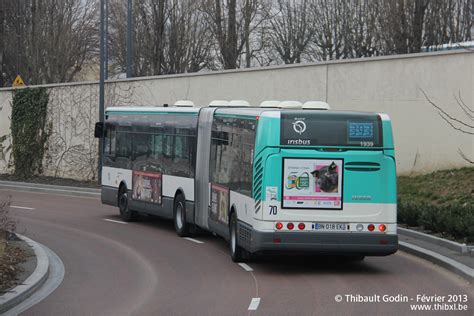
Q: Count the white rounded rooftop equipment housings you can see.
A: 6